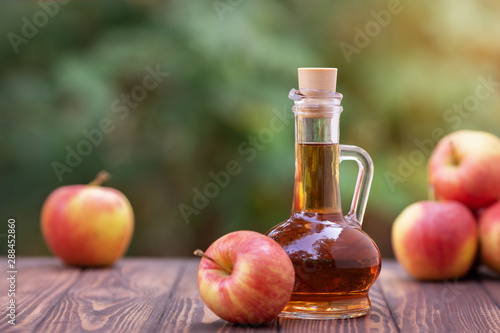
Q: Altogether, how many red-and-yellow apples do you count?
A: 5